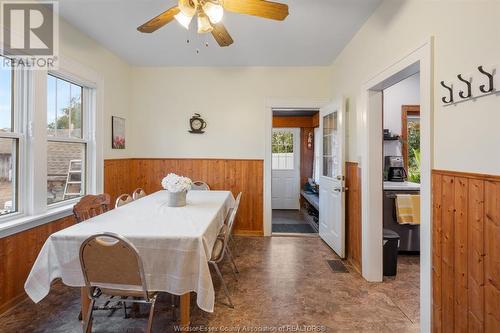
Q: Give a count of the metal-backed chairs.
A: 6